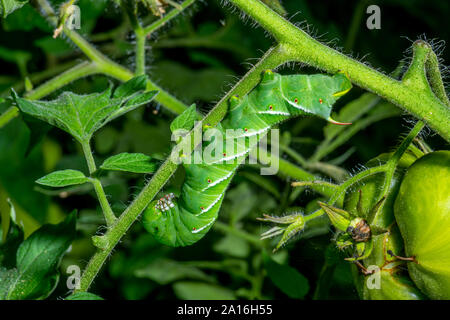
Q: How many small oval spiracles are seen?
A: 8